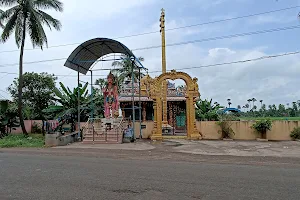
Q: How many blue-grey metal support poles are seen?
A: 4